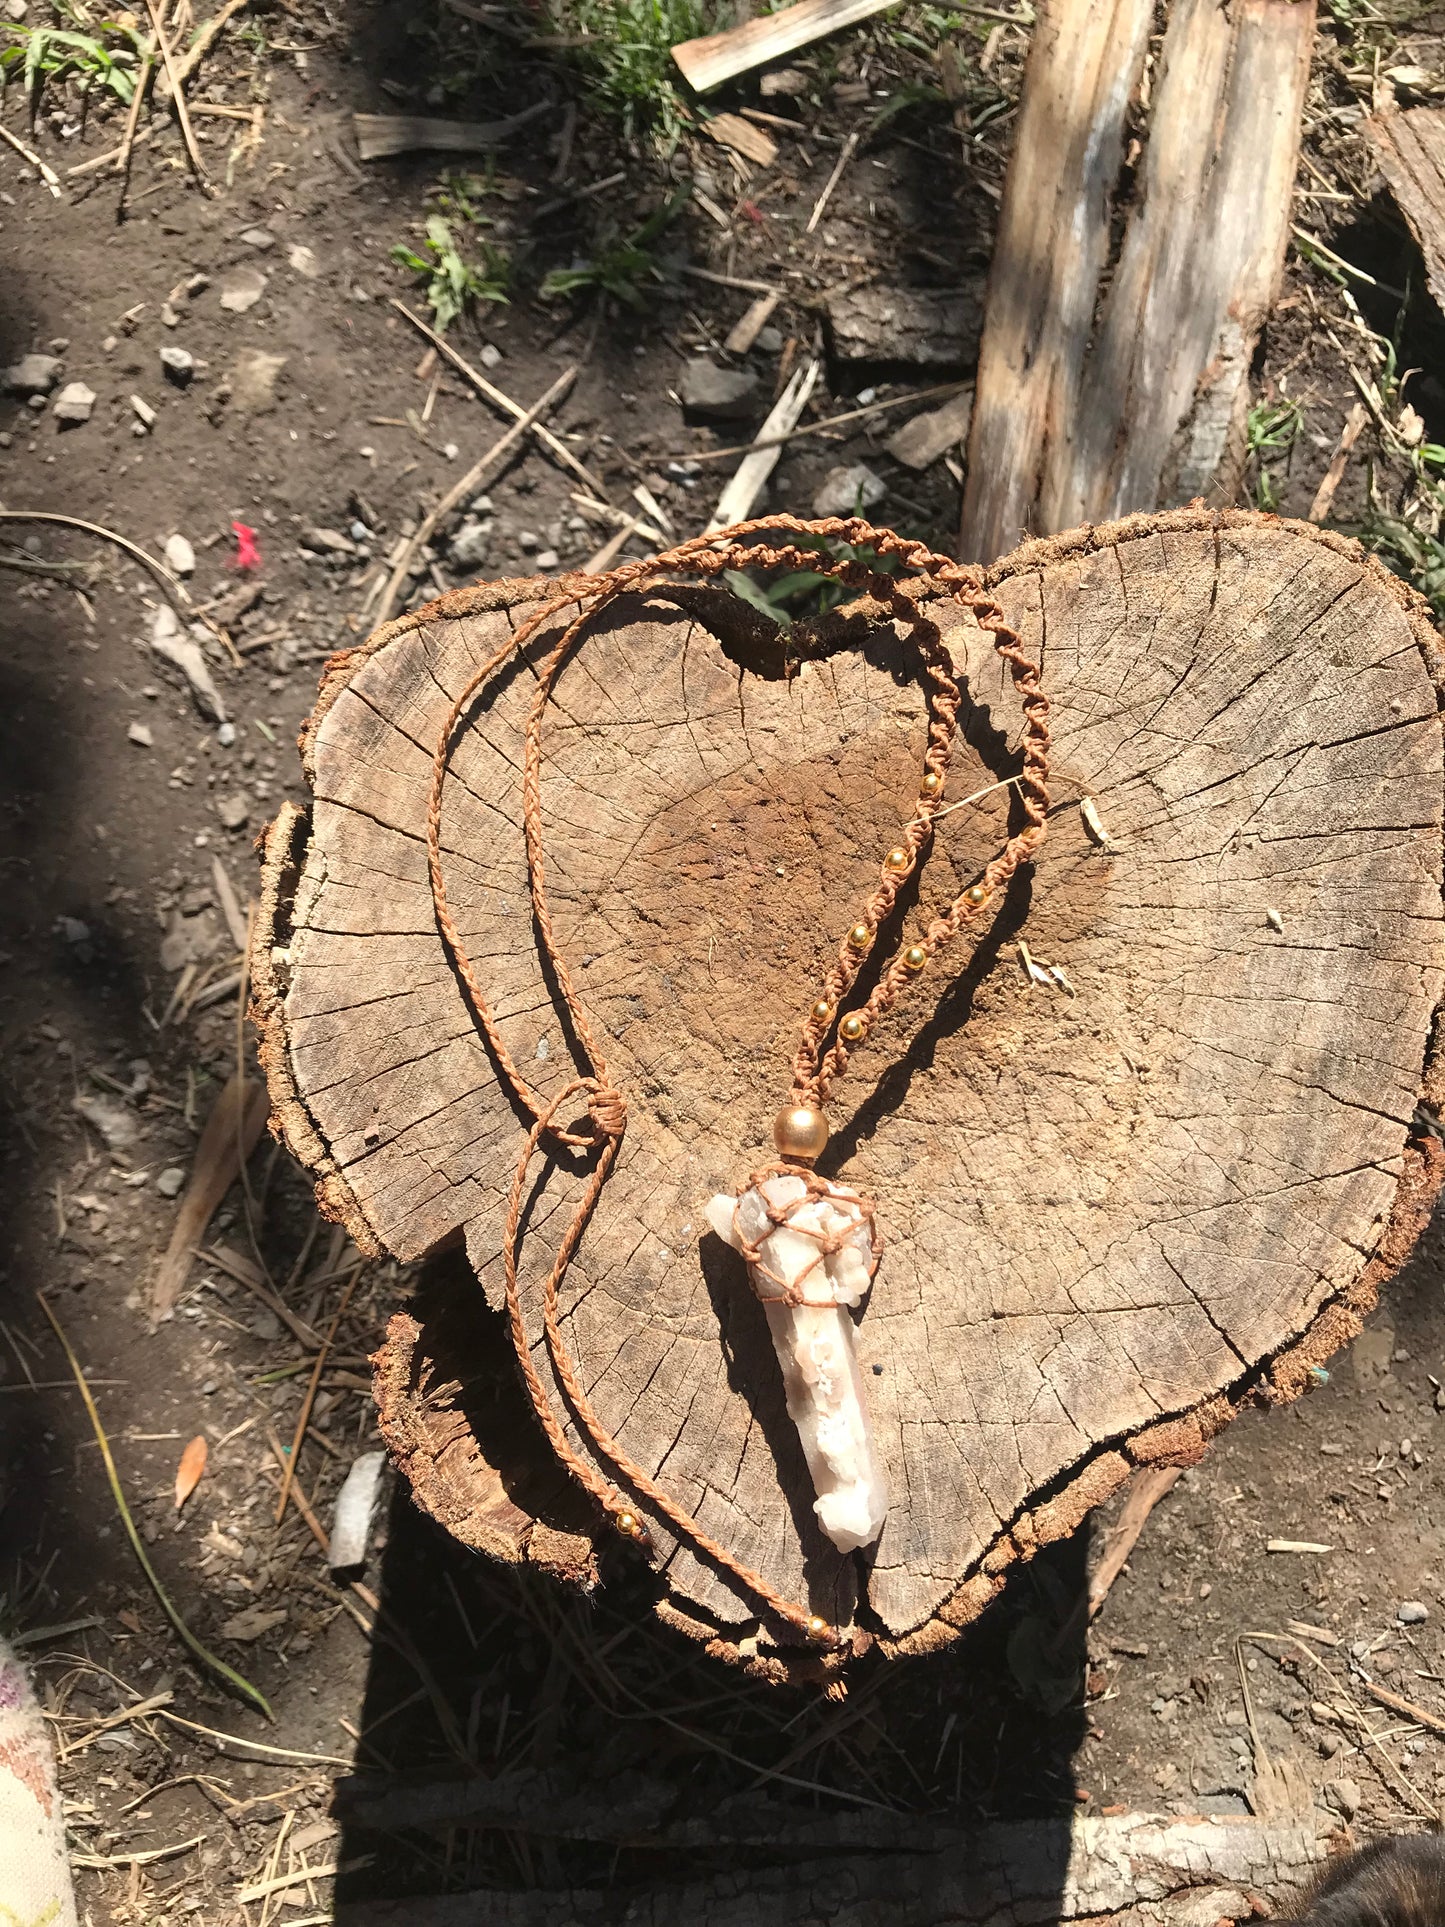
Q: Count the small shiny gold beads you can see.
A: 10